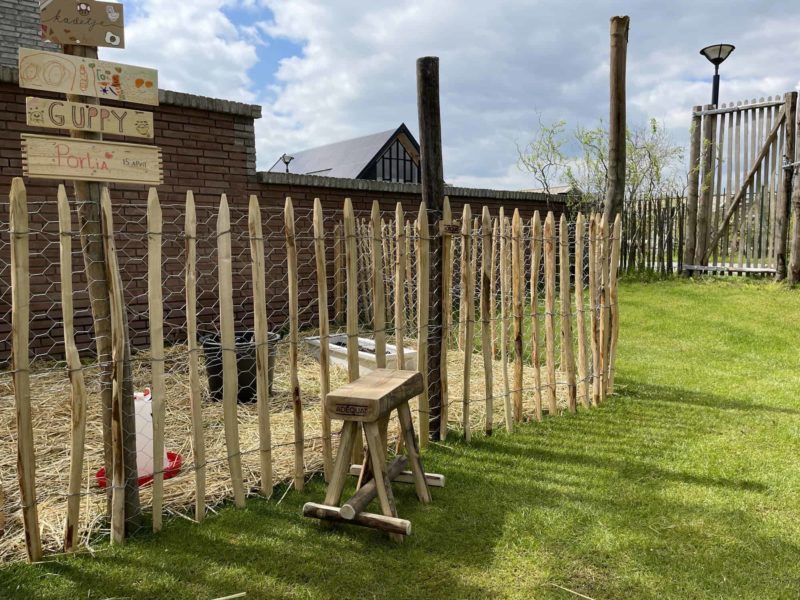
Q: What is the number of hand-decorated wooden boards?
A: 4